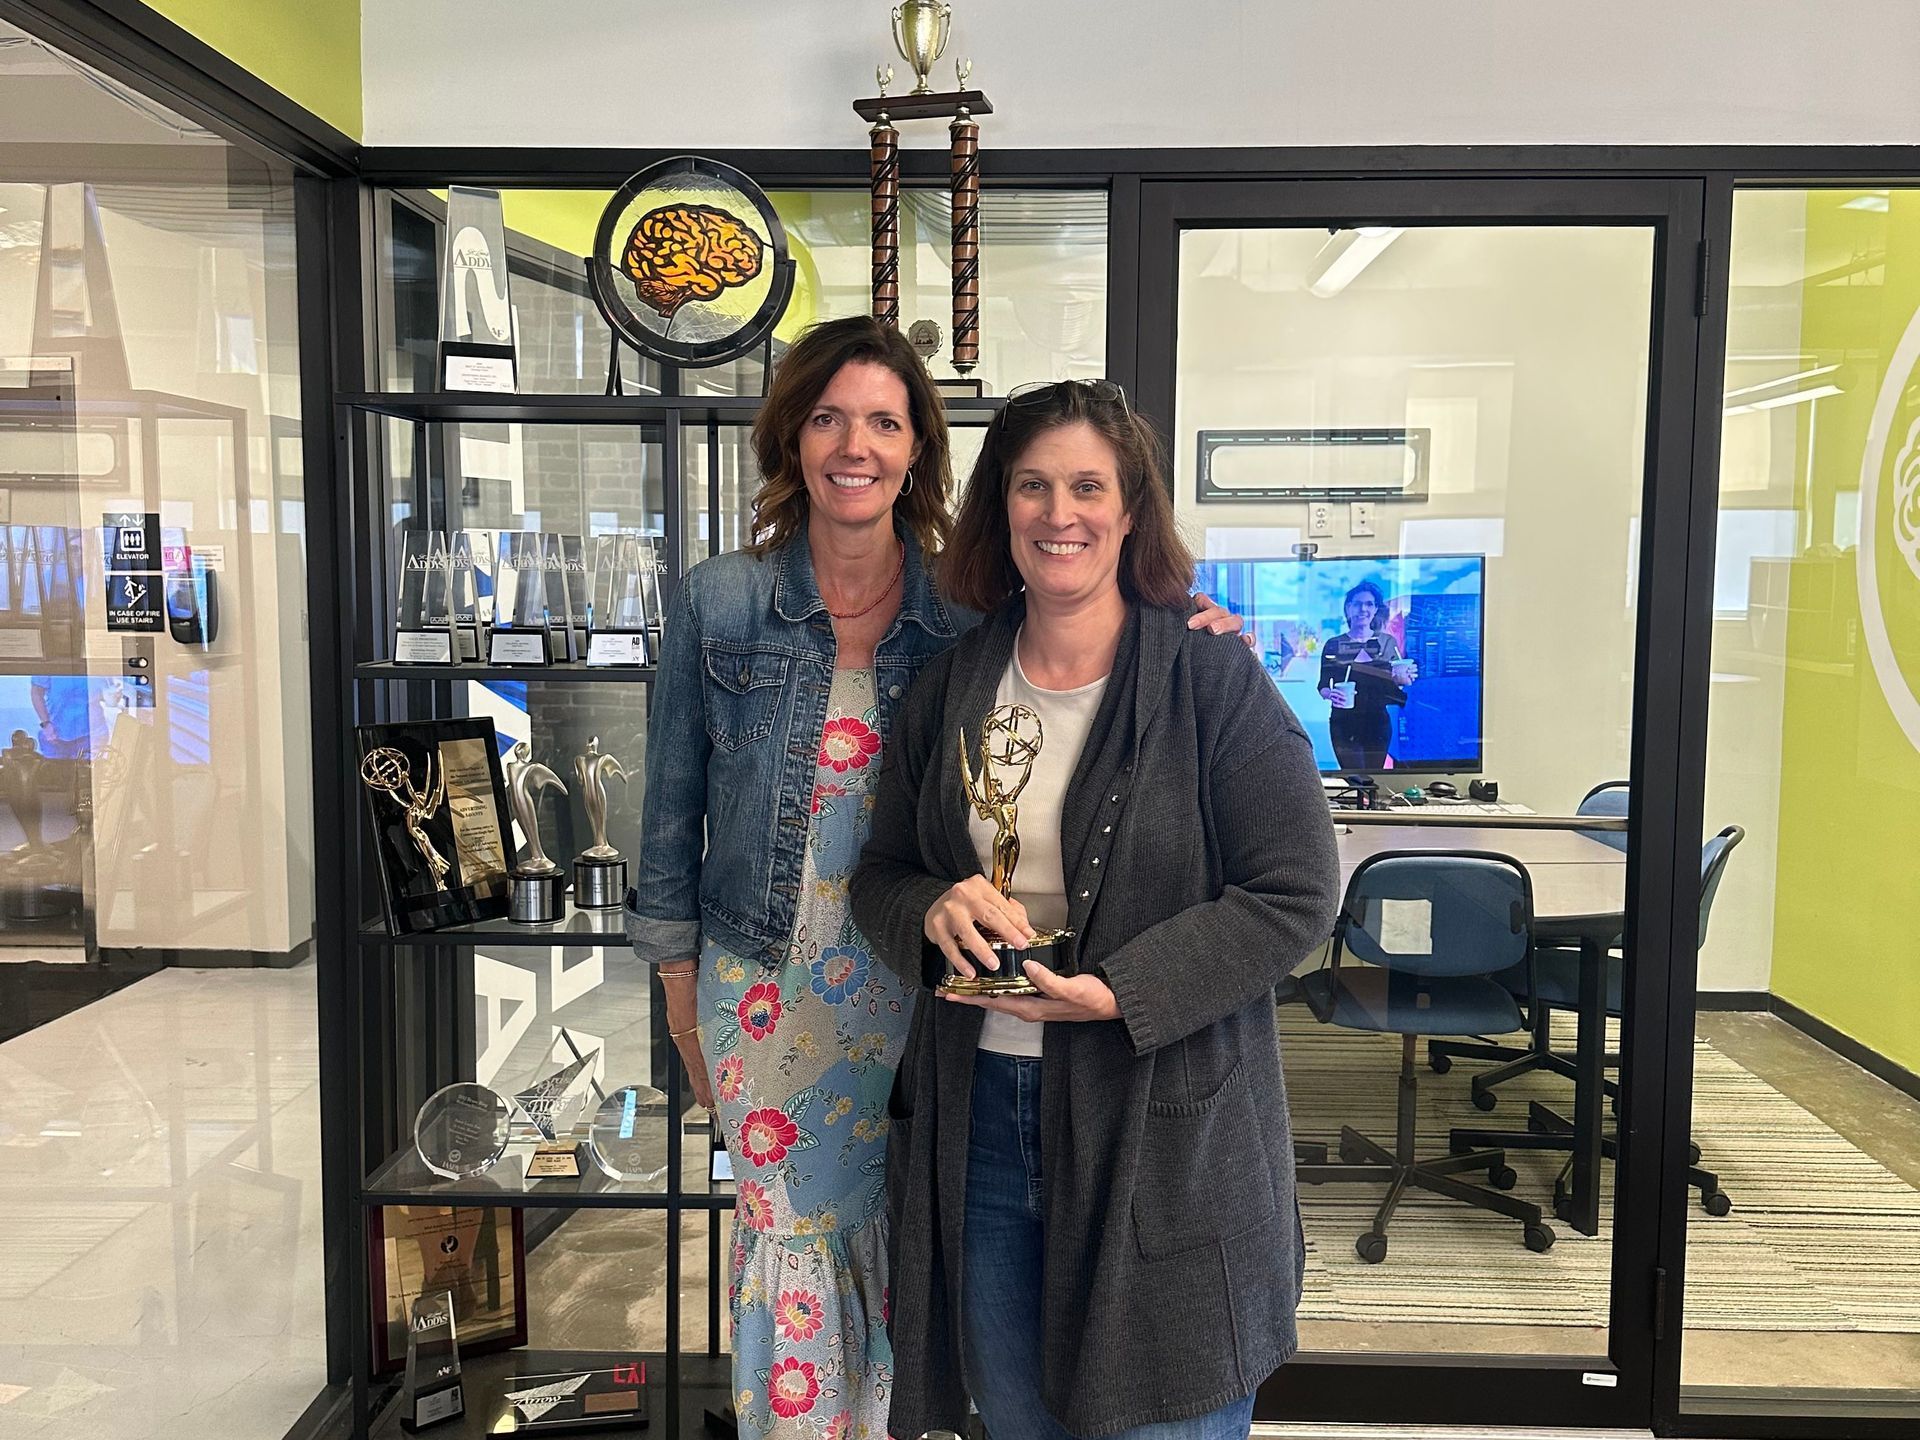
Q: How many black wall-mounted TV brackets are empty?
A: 1